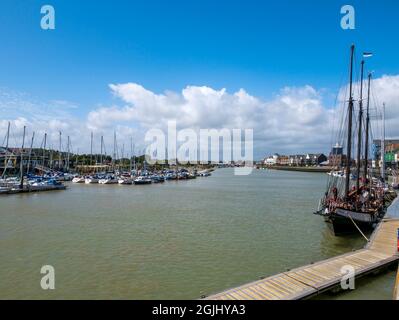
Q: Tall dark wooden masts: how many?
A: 3